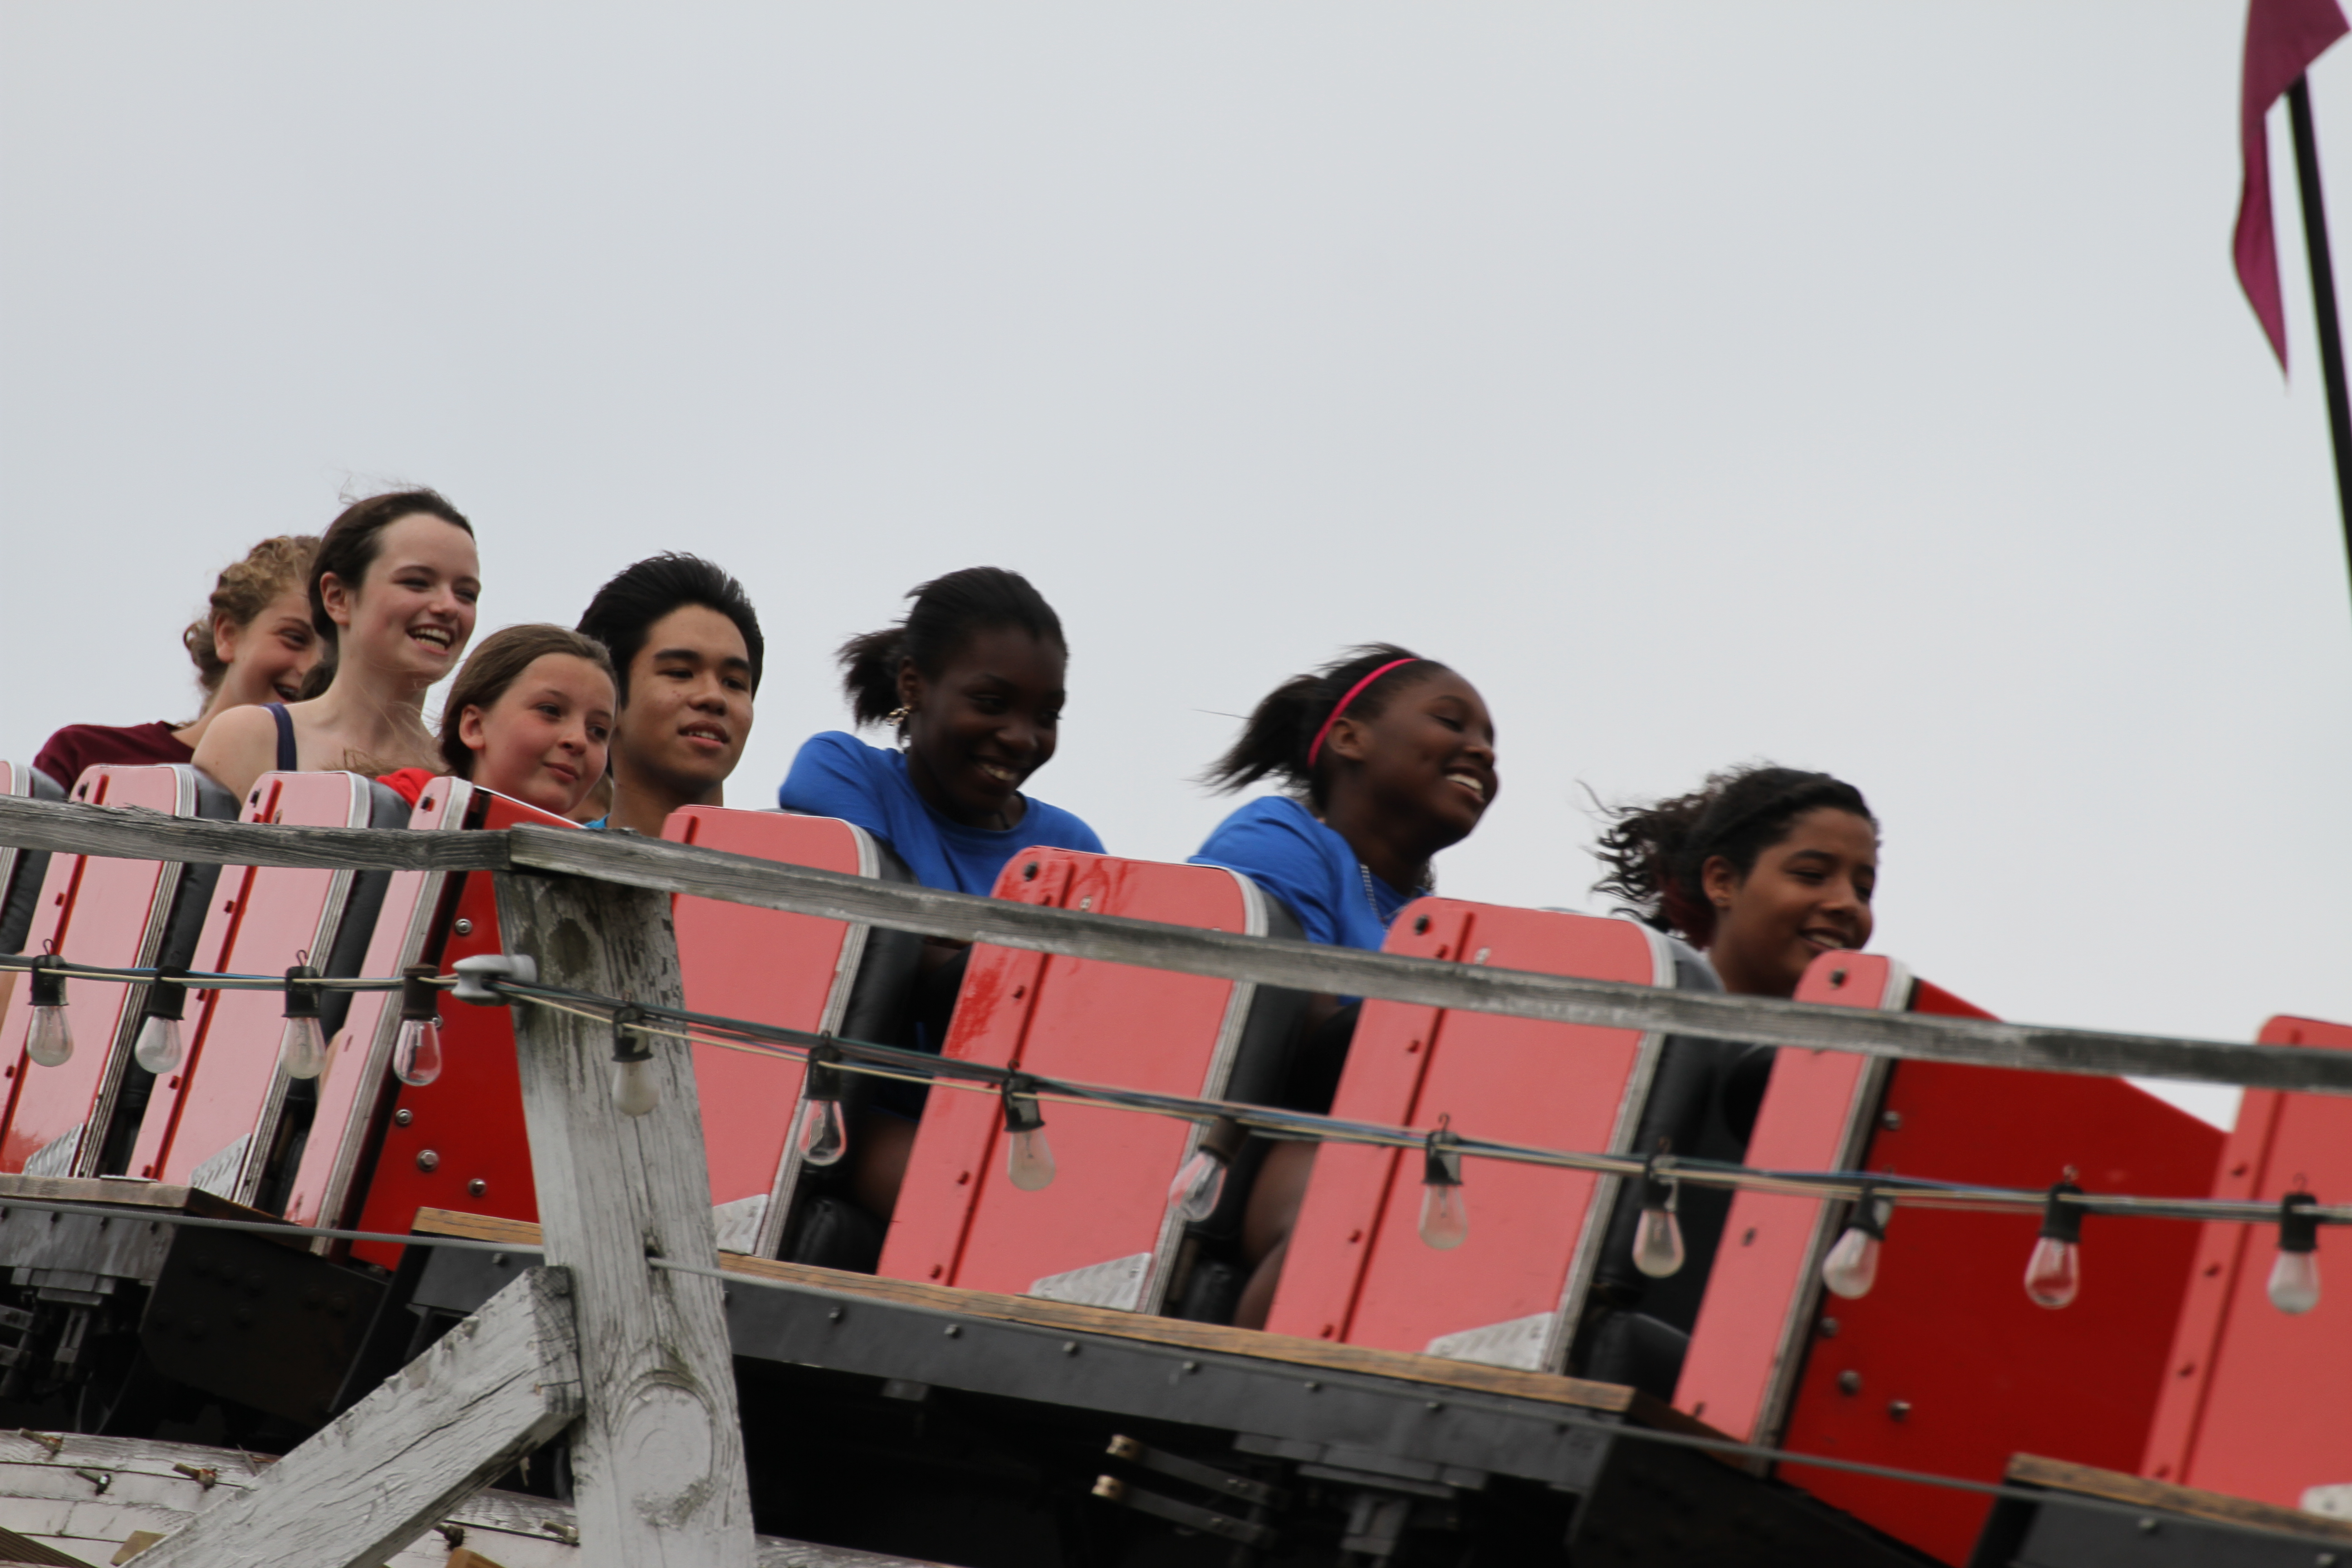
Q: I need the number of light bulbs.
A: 13